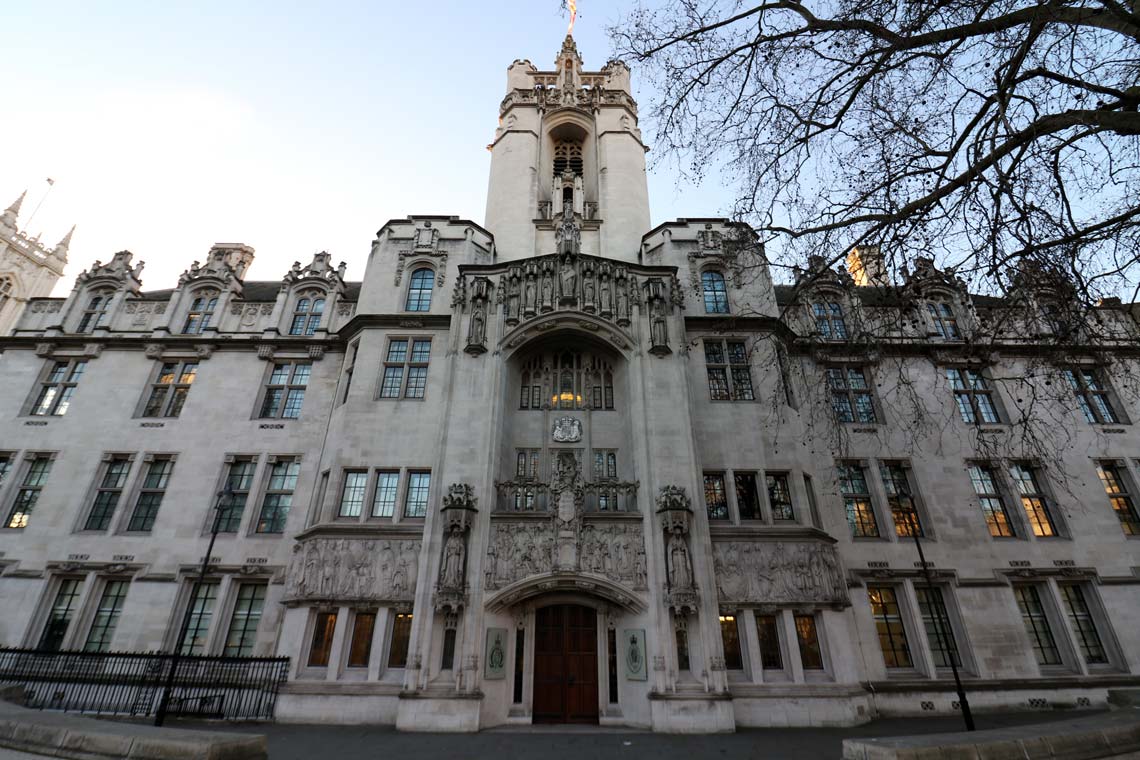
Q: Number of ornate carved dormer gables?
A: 6